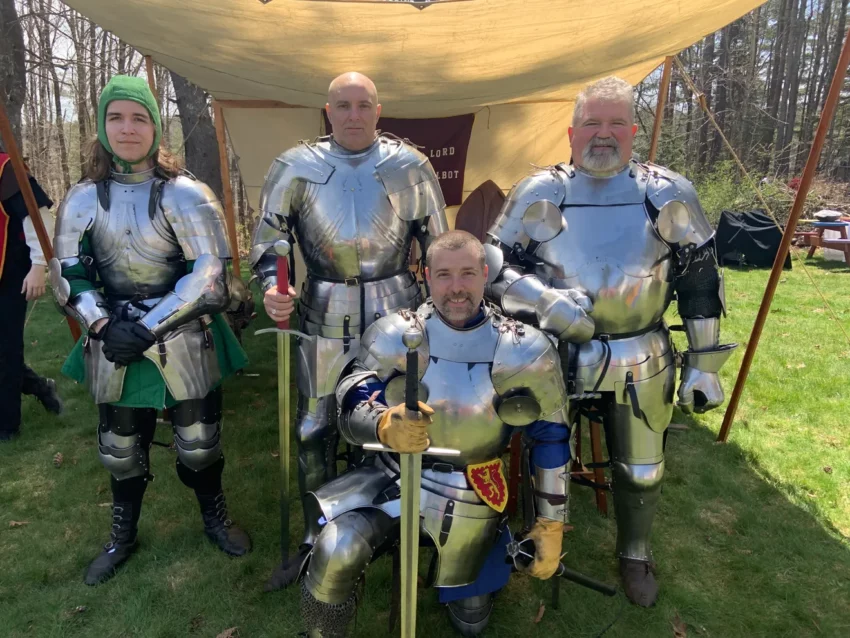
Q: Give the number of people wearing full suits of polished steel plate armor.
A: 4